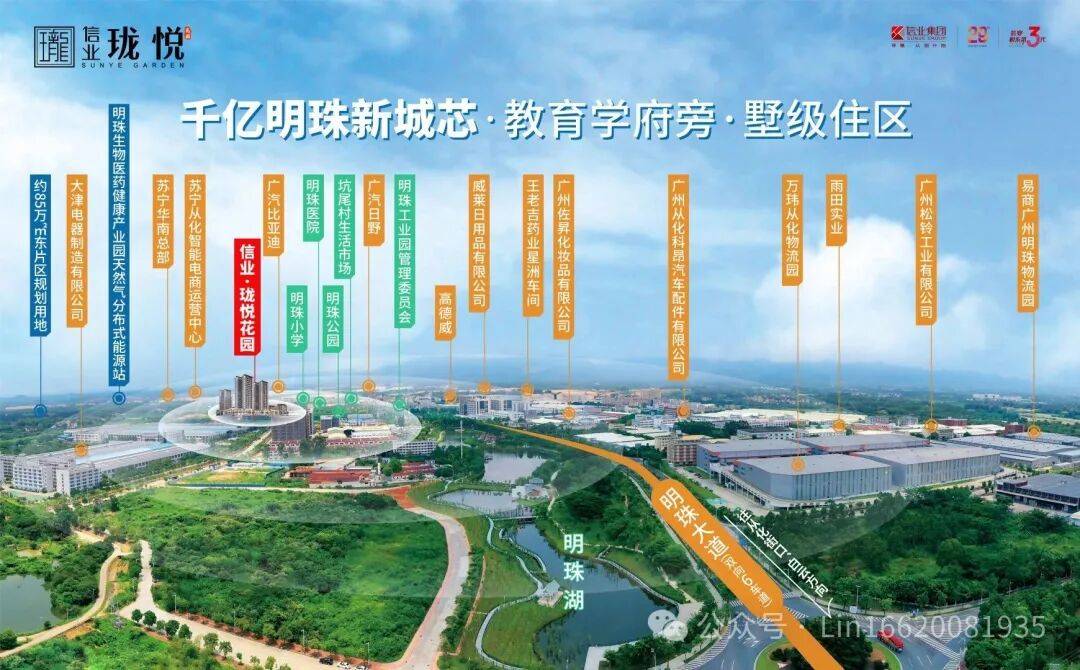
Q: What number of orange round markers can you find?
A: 14